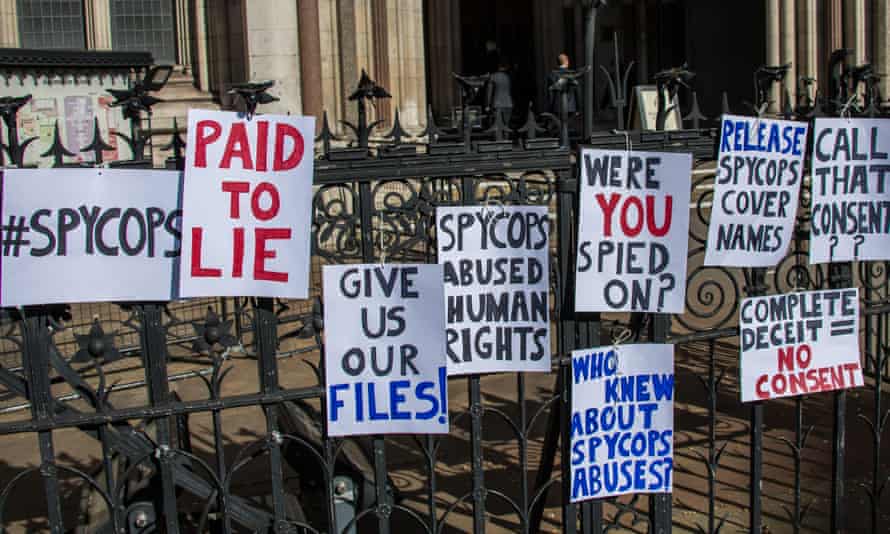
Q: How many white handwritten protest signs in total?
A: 9